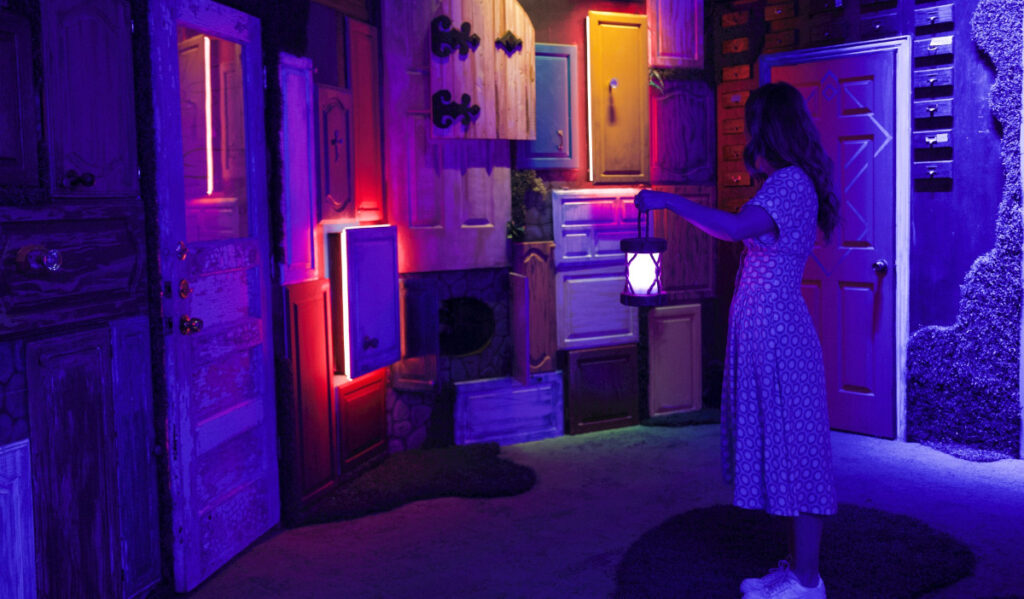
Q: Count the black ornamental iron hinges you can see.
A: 2